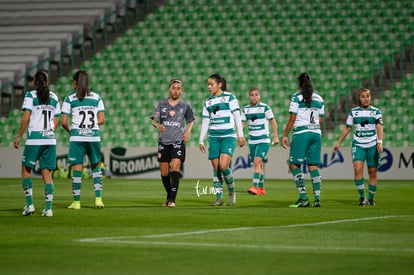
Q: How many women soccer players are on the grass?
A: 7